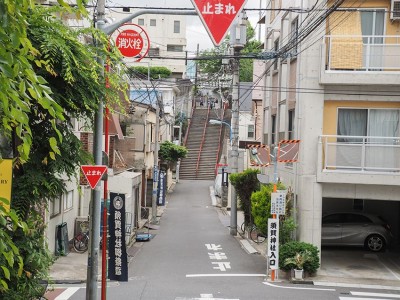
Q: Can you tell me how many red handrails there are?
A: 3